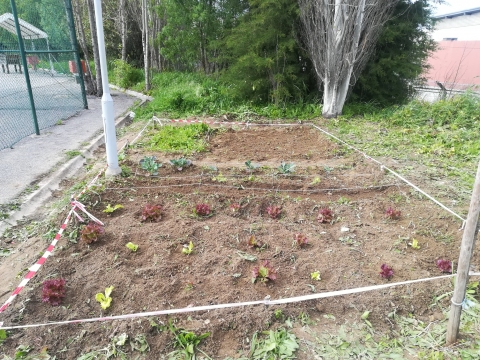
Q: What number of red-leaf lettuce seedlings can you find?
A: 13